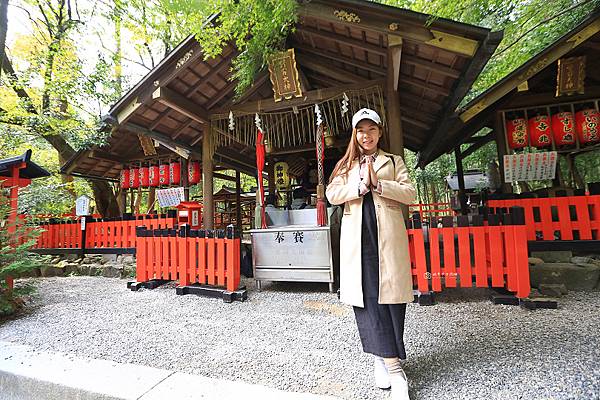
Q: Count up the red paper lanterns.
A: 11